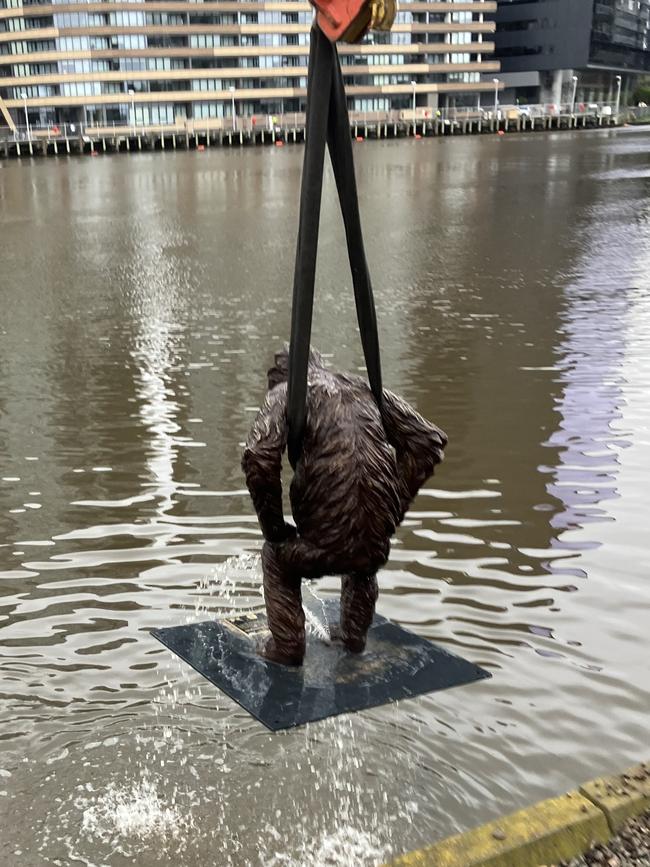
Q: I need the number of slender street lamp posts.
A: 7